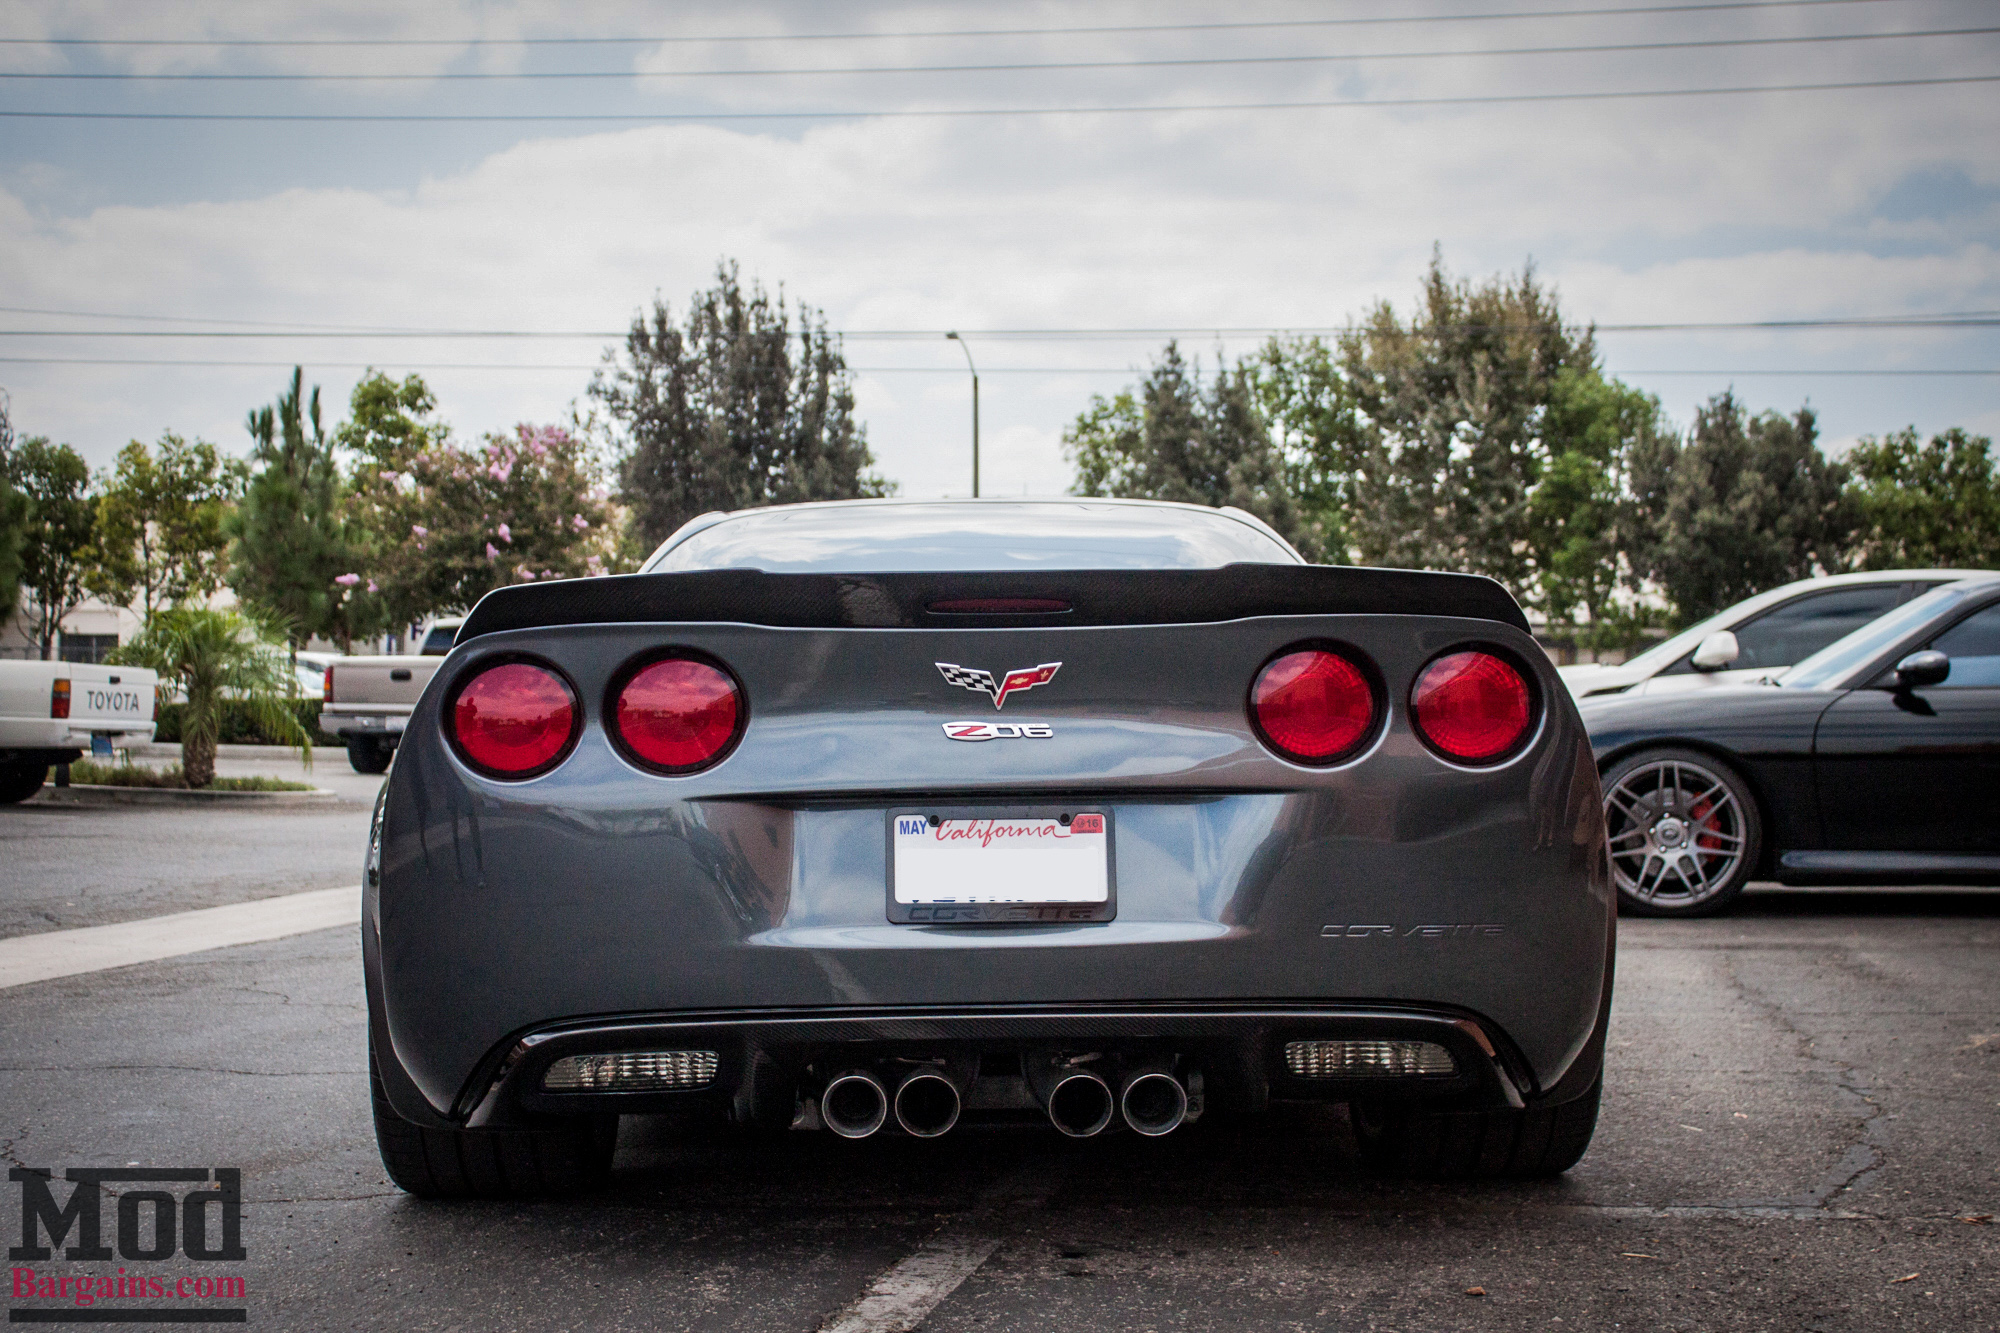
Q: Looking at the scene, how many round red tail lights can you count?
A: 4